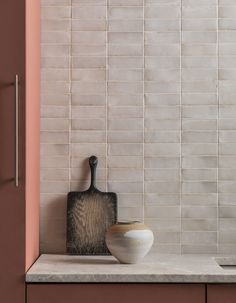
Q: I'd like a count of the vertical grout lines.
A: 5